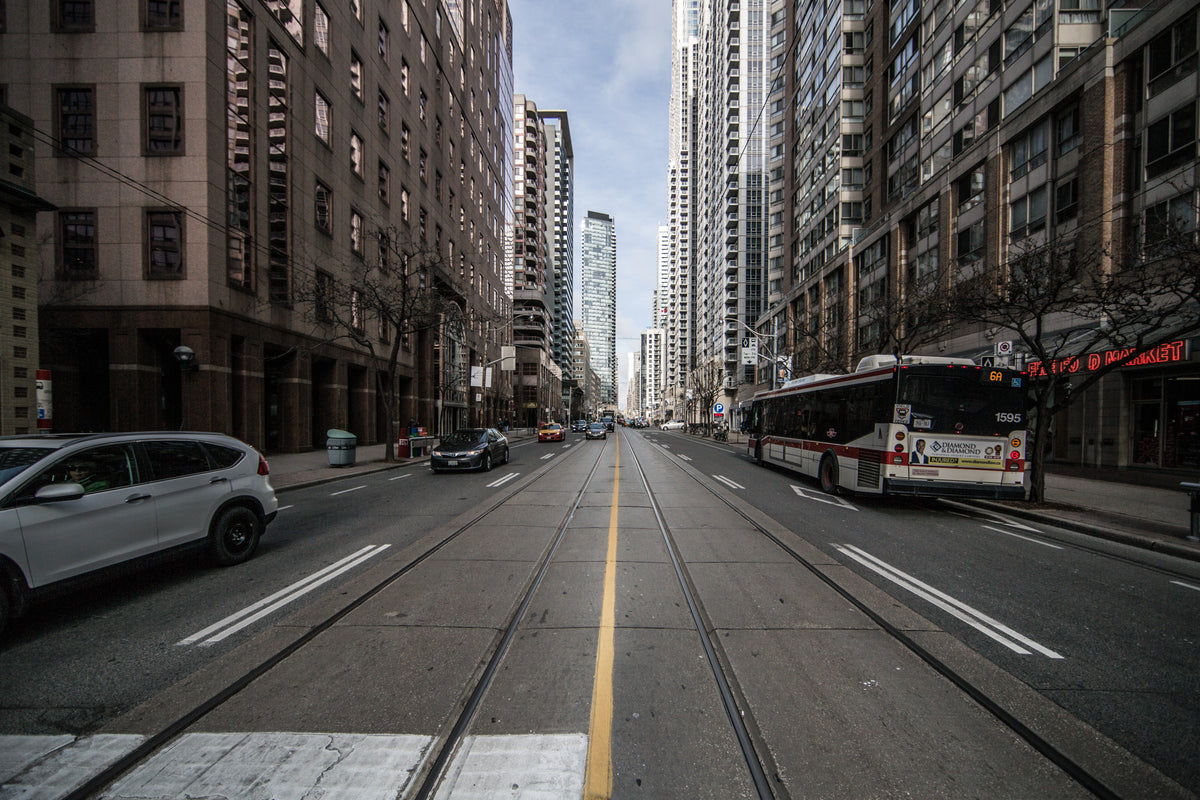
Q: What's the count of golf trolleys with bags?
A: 0